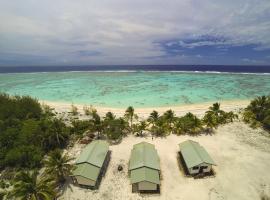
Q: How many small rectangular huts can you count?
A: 3